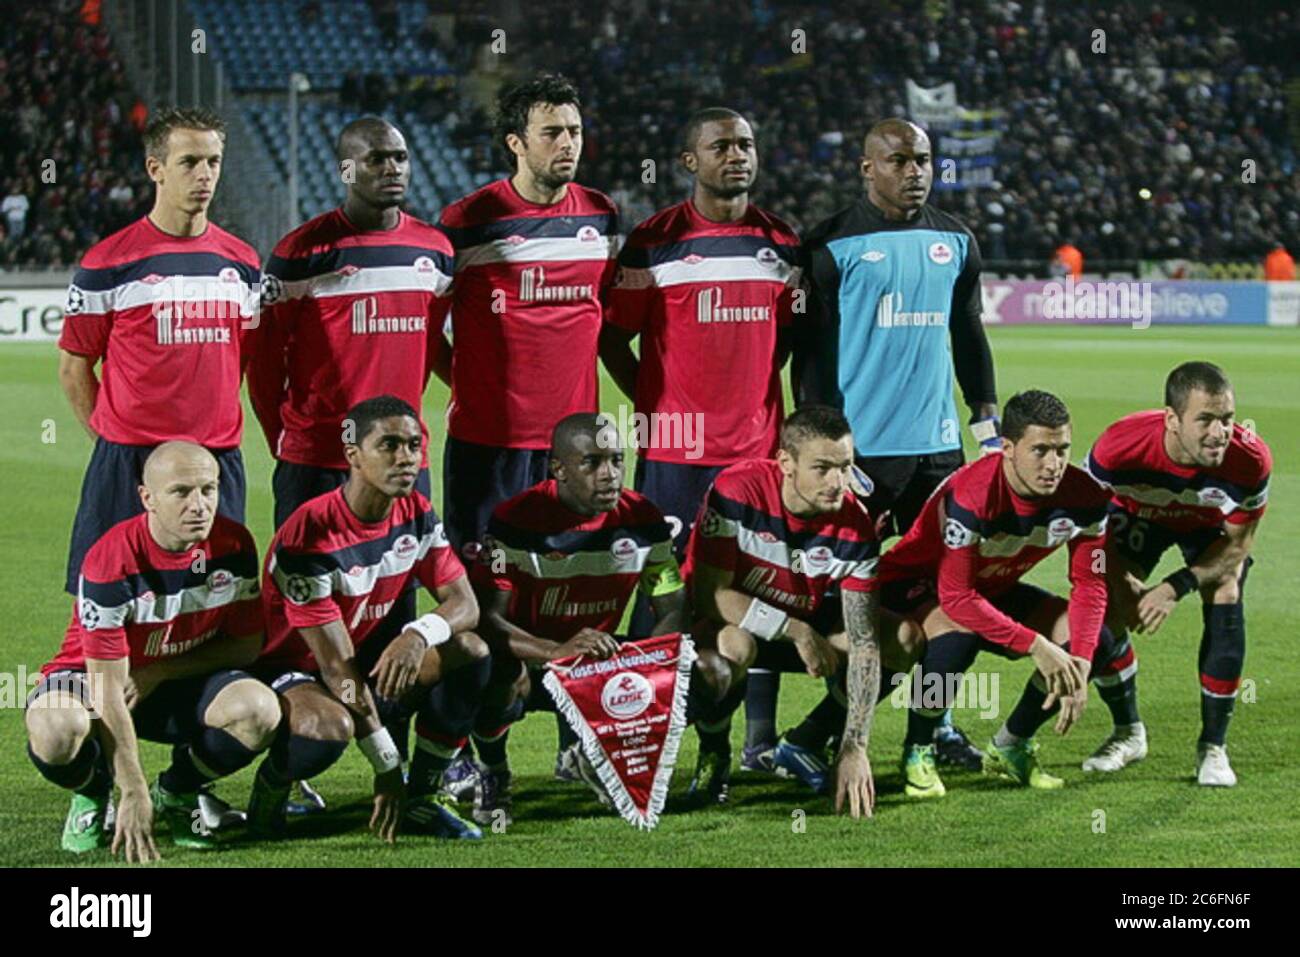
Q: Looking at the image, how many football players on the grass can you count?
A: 11